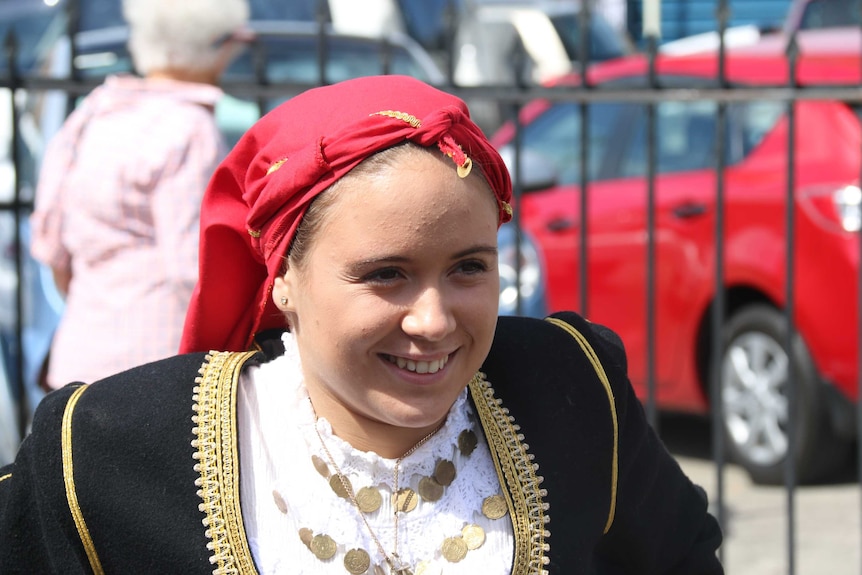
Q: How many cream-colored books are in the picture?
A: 0